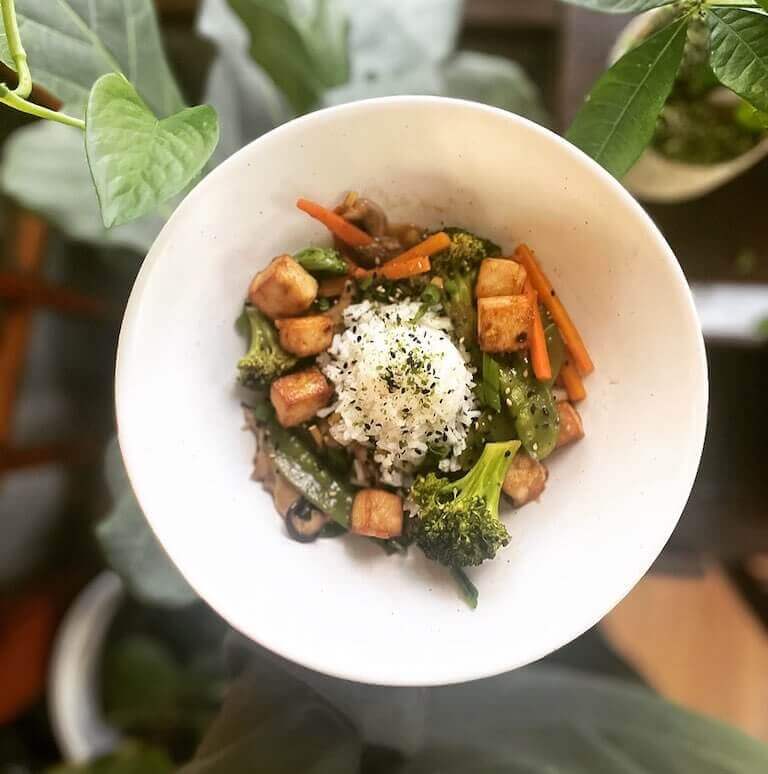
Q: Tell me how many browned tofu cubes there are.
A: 8